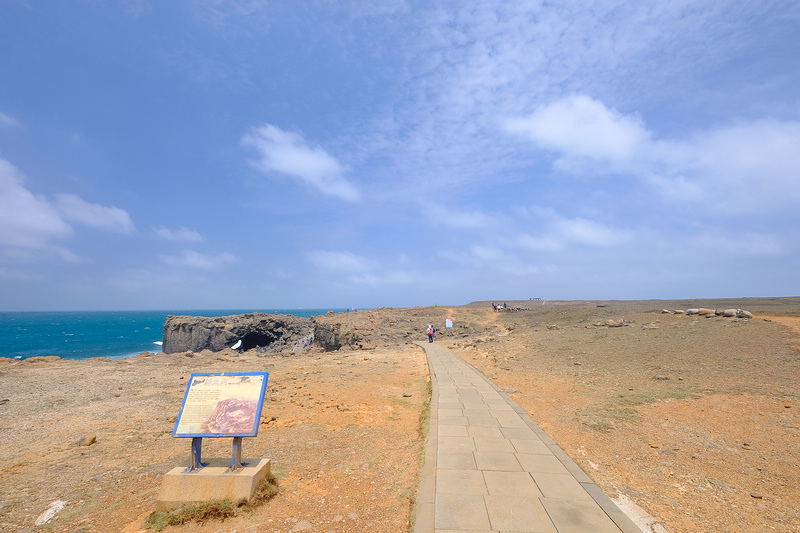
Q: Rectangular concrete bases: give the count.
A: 1